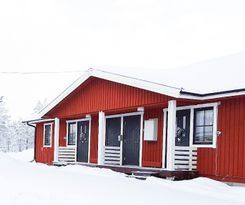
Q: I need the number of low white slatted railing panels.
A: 3